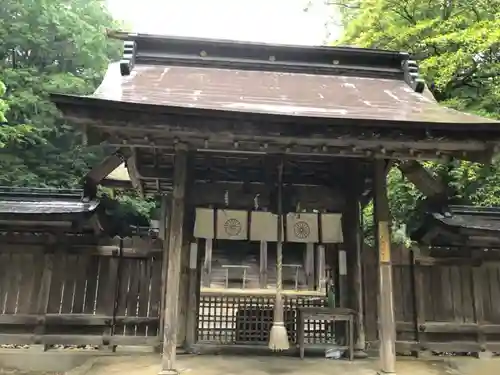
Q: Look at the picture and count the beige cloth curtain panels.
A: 5